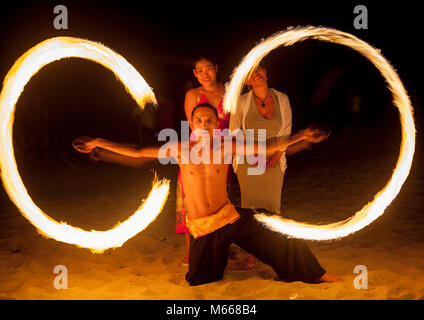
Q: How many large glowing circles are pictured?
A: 2